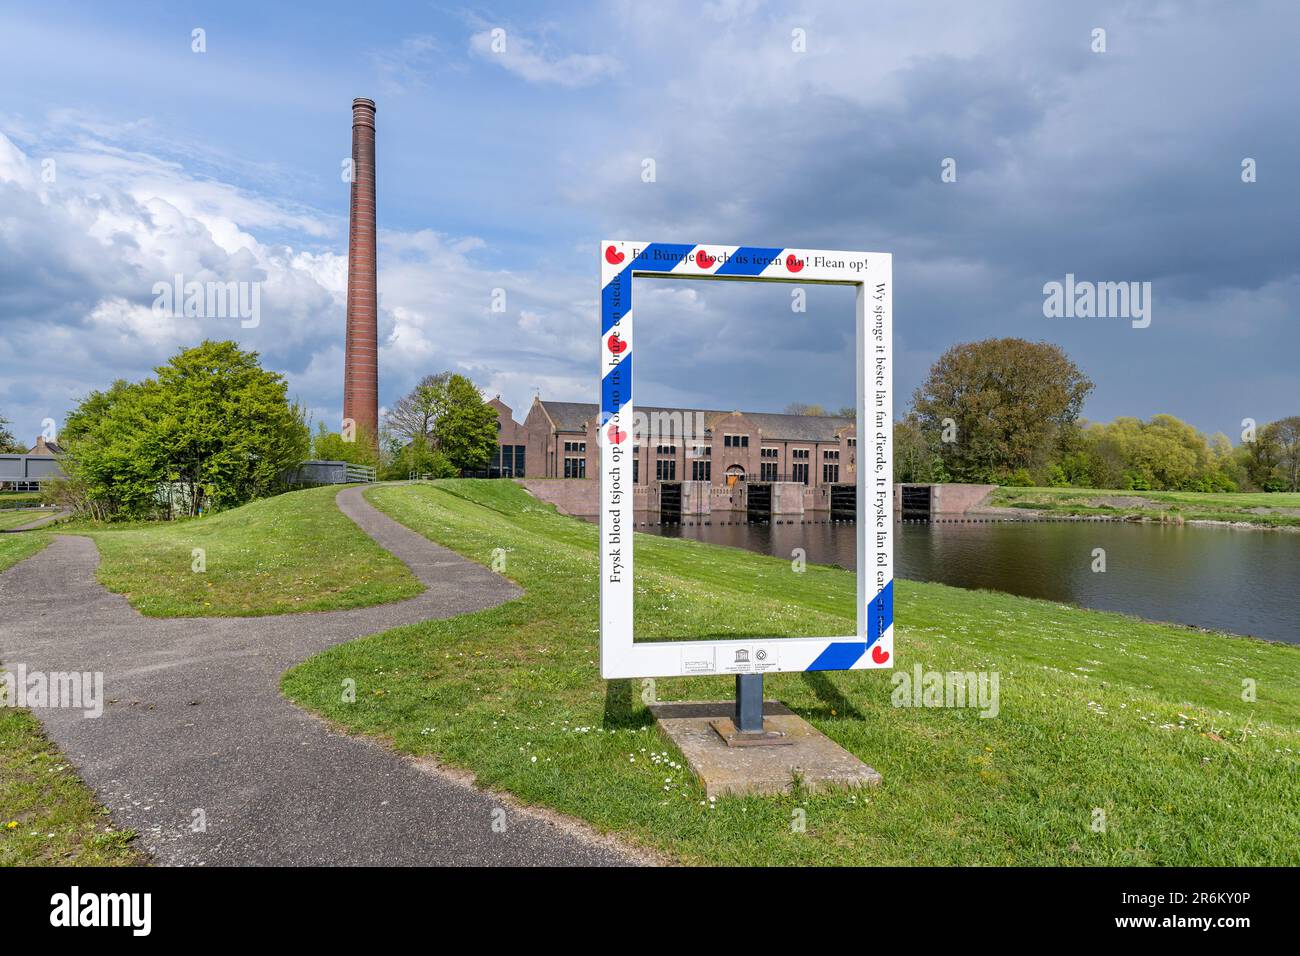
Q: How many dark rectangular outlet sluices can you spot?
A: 4